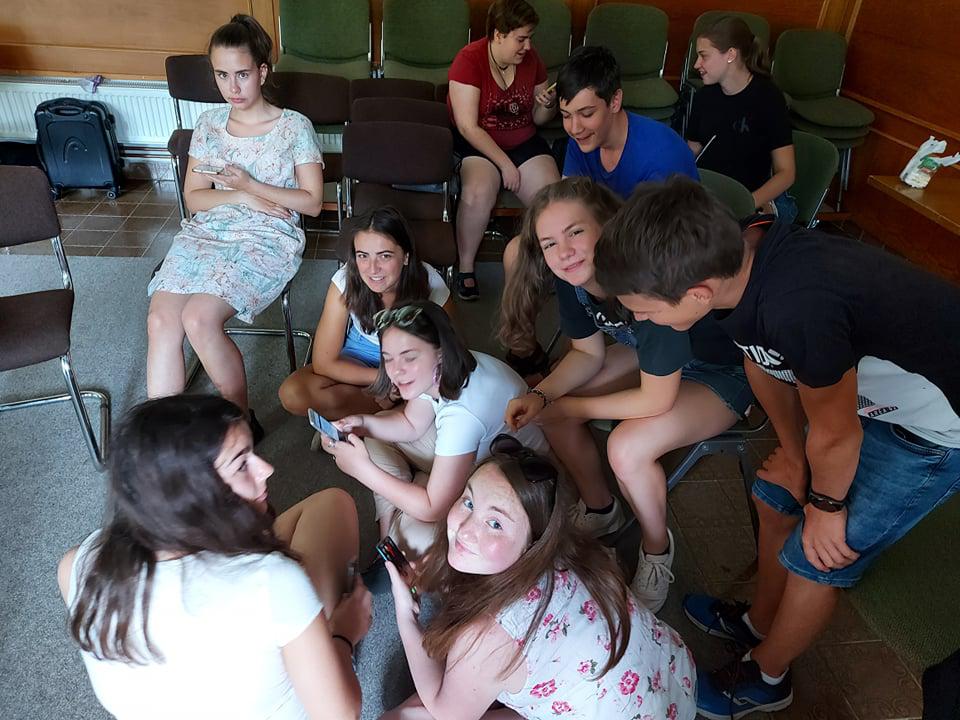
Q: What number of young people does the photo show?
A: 10